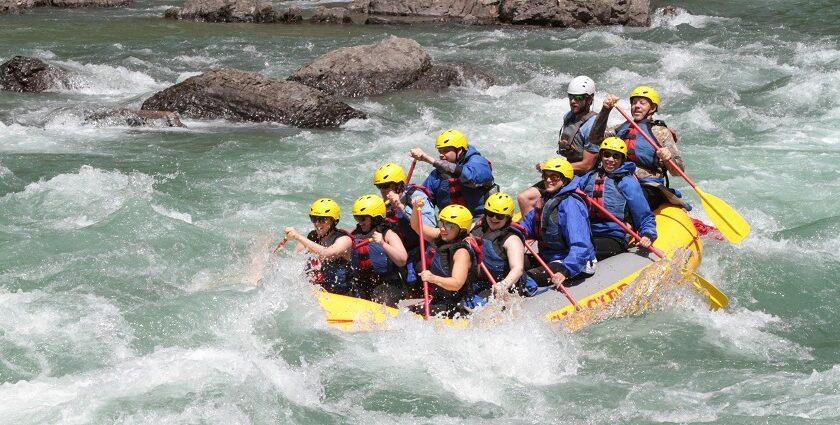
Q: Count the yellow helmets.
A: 9